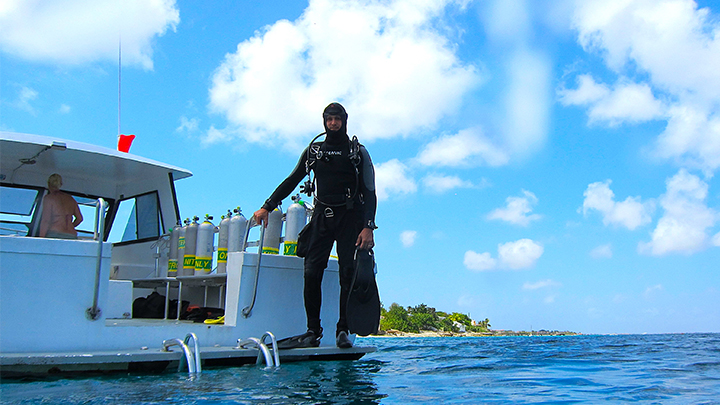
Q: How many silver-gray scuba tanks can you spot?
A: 8